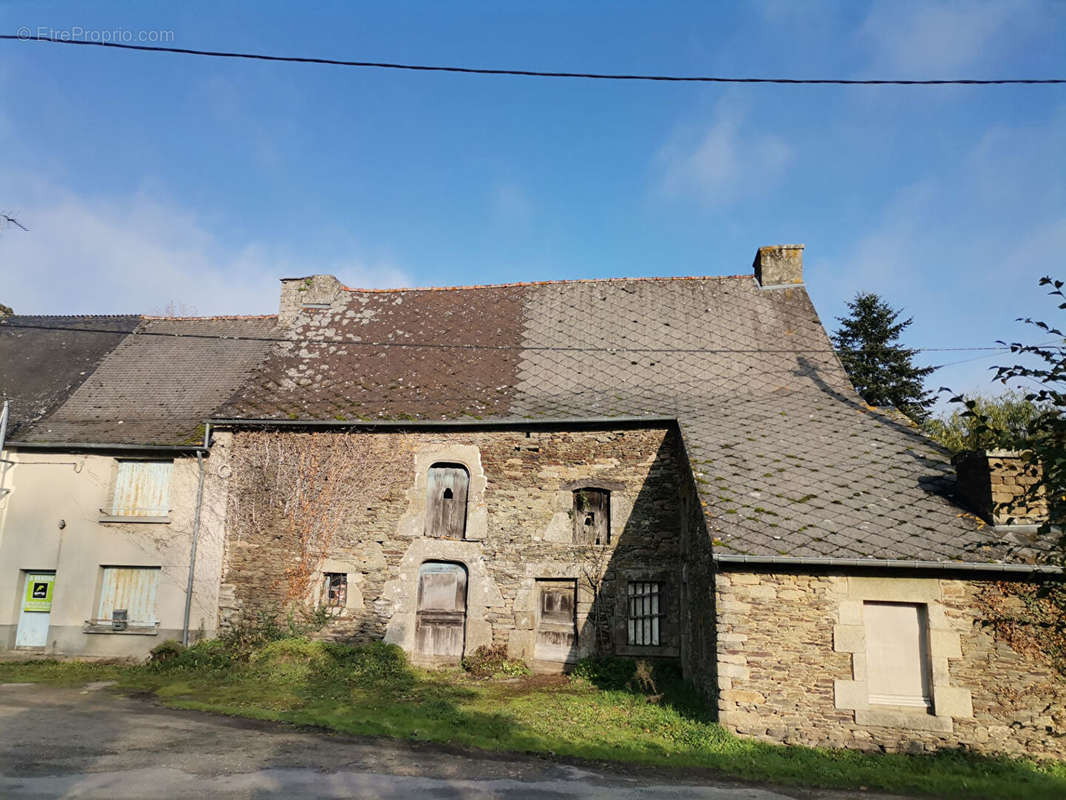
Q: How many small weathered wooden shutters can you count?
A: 2